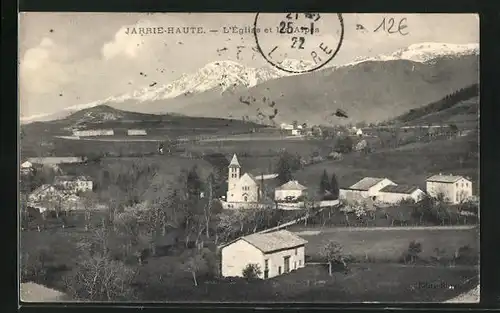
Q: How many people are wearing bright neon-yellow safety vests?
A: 0